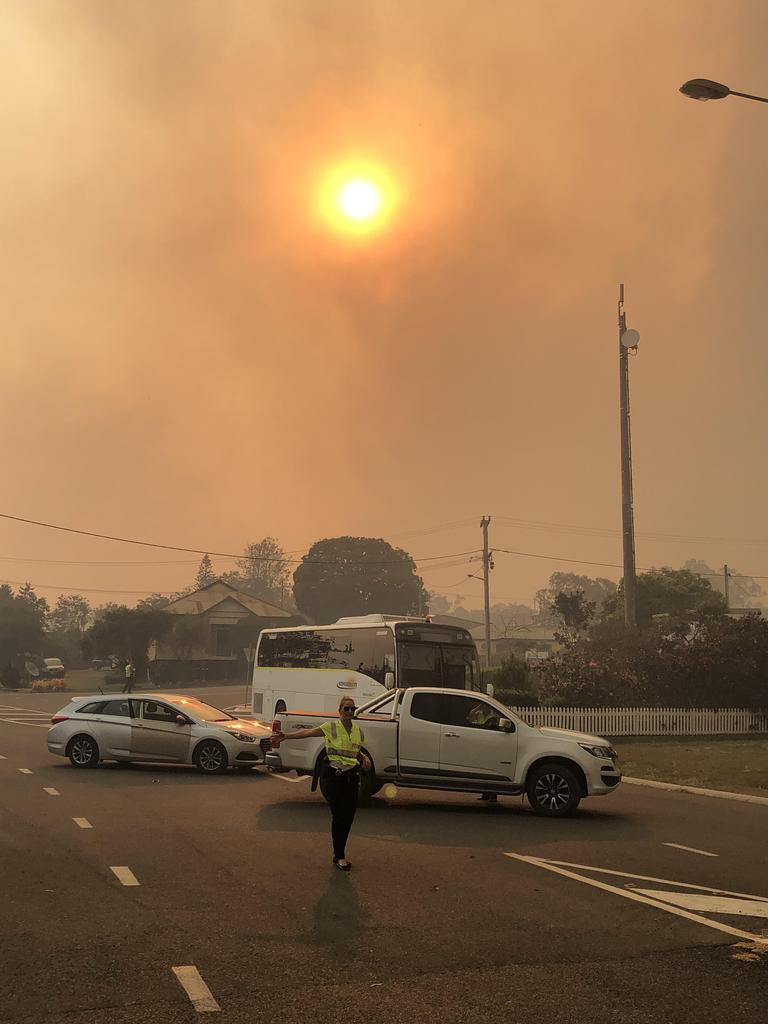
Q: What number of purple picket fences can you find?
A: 0